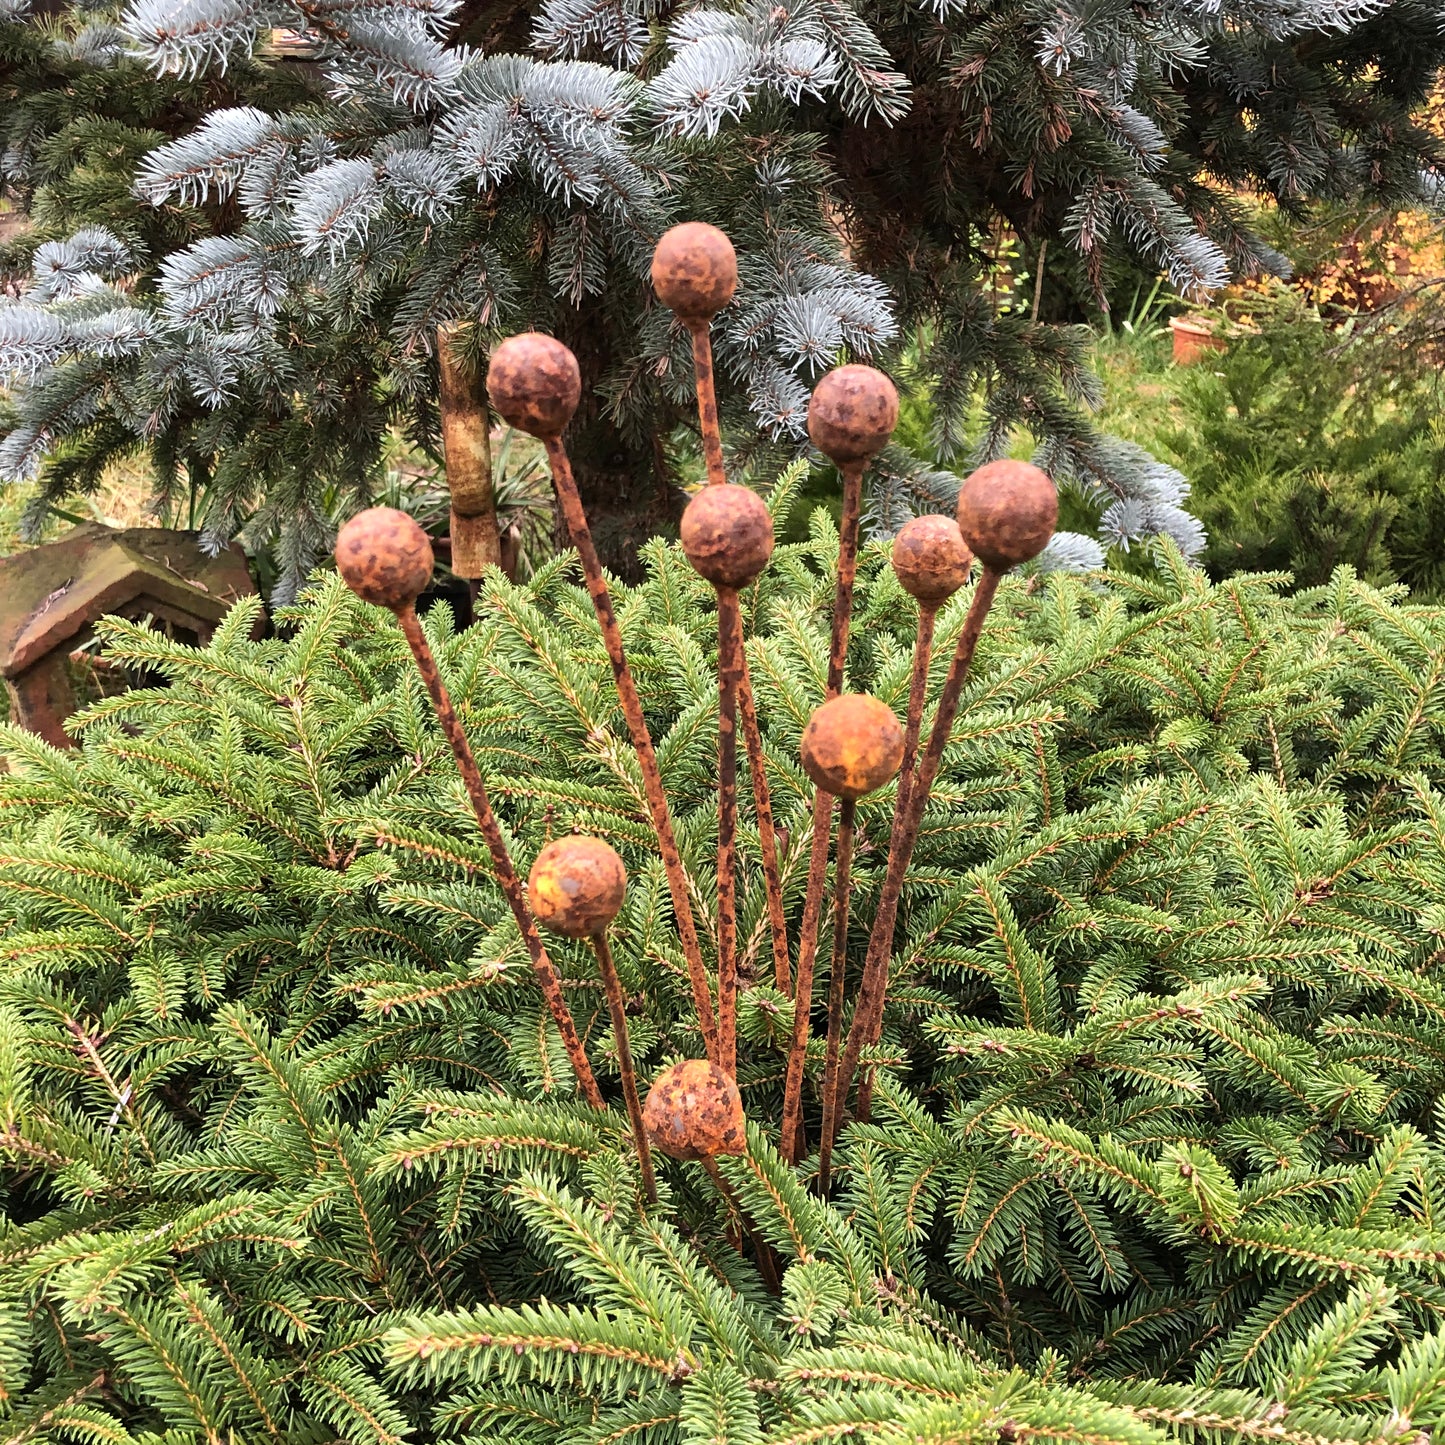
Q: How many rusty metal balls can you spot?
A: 10